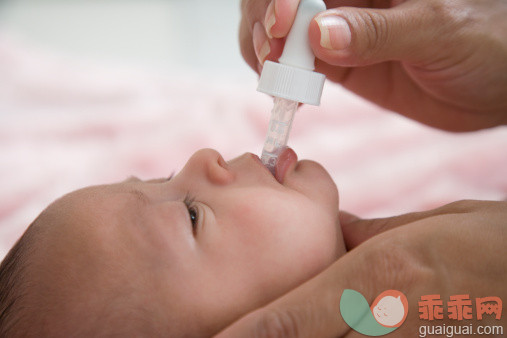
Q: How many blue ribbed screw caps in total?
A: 0